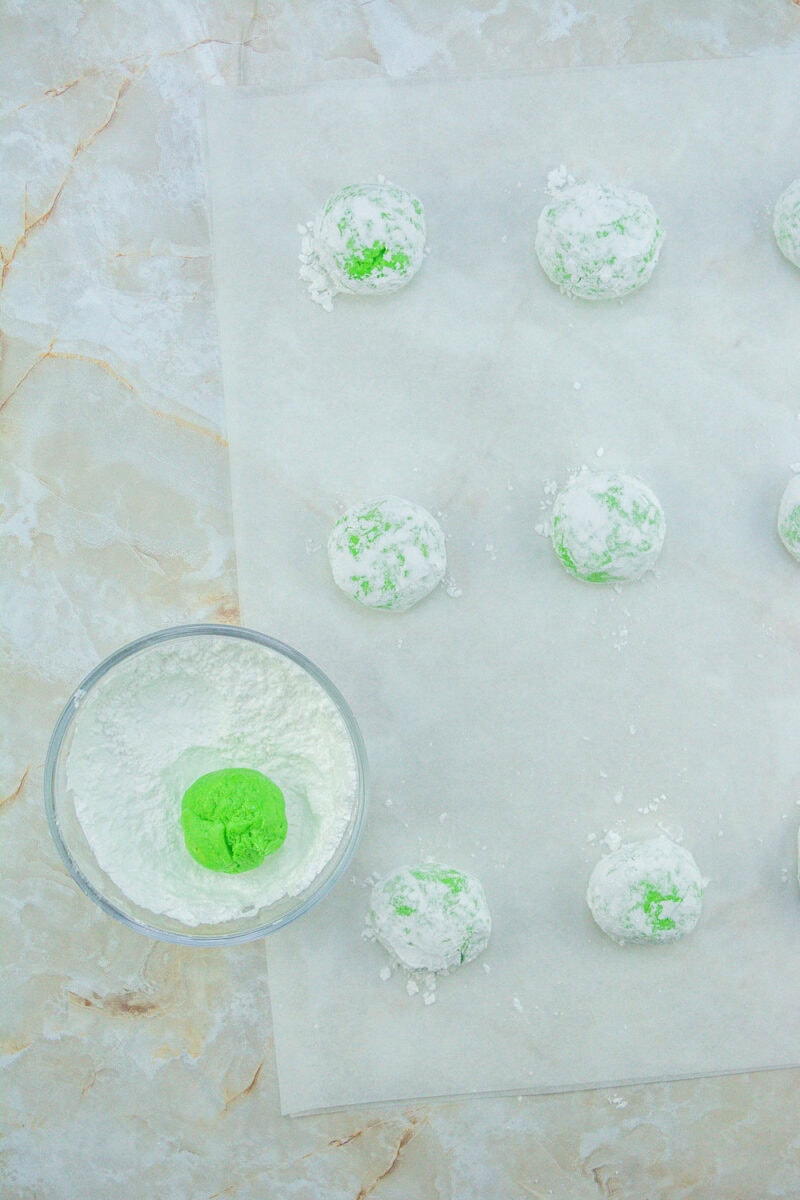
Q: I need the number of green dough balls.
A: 9